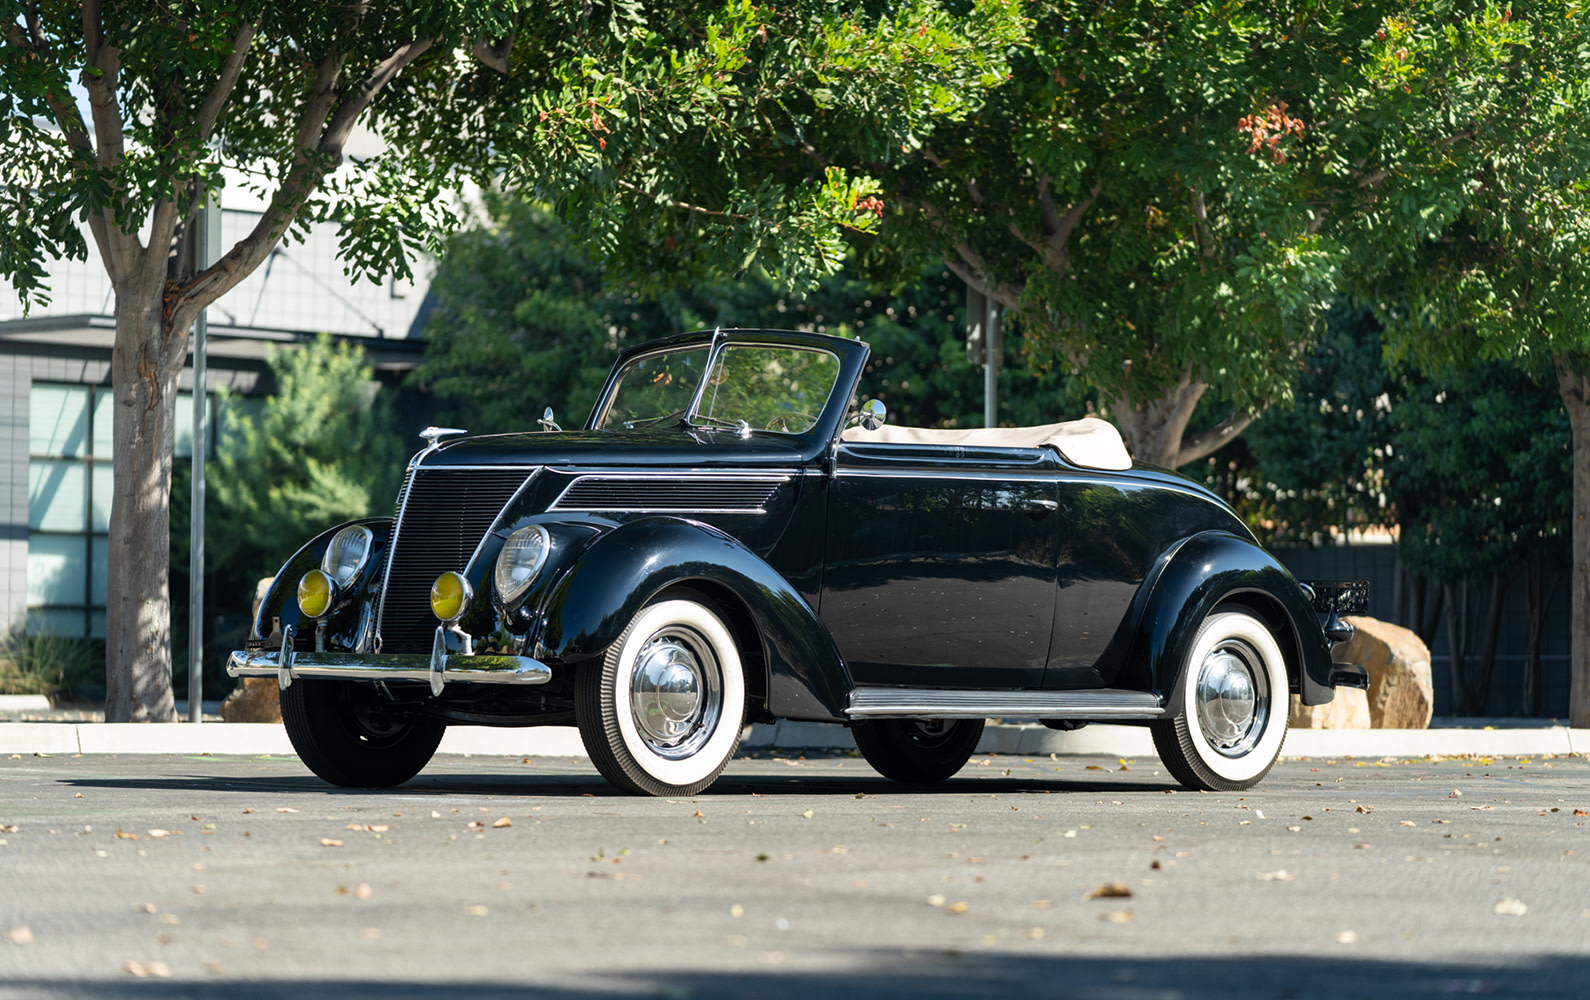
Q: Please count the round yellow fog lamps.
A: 2